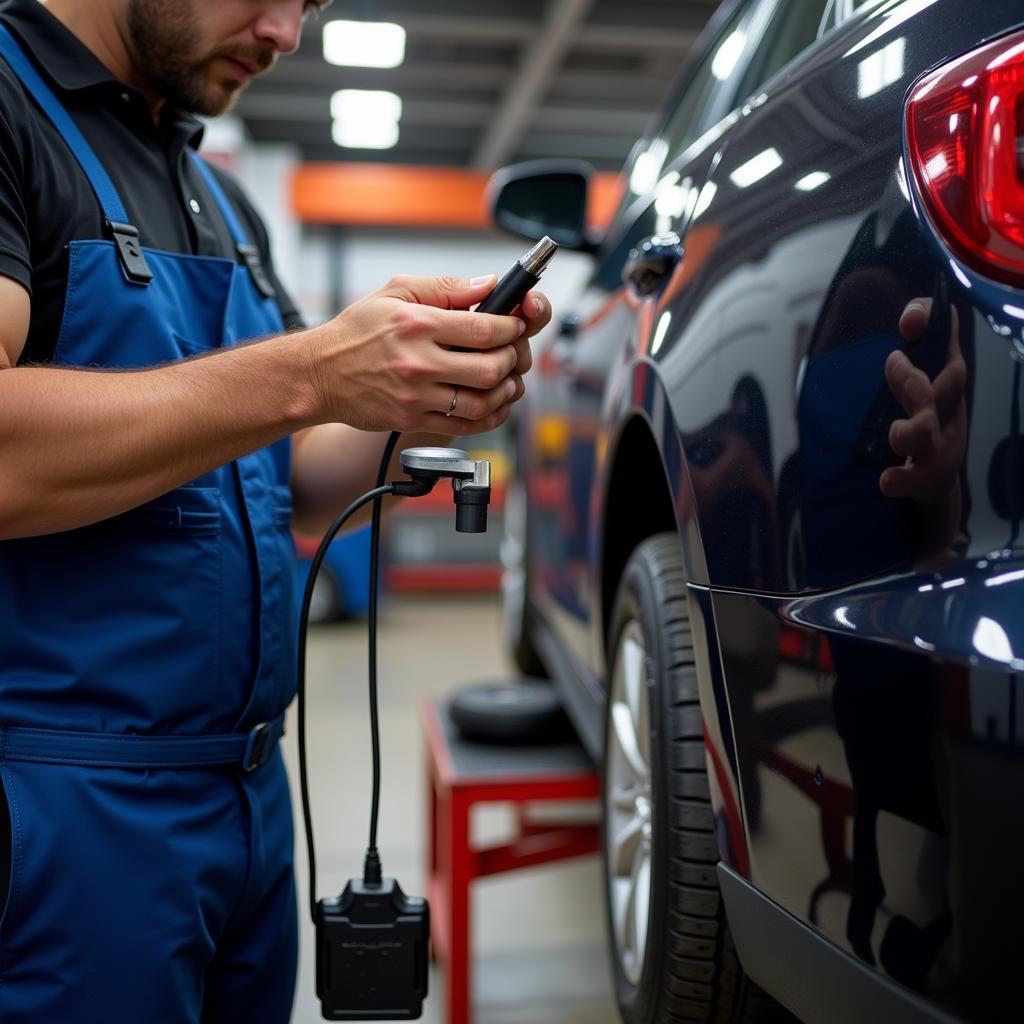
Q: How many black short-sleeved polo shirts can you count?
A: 1